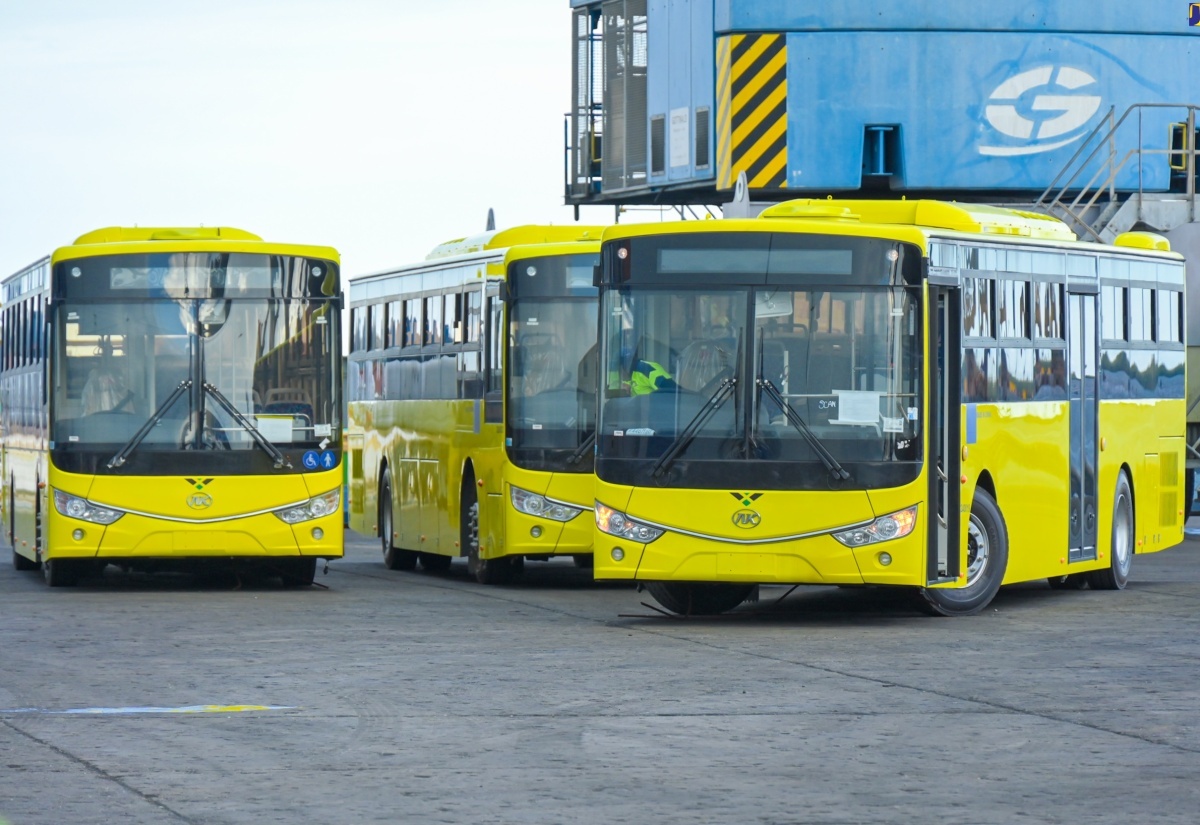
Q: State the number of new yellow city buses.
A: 3